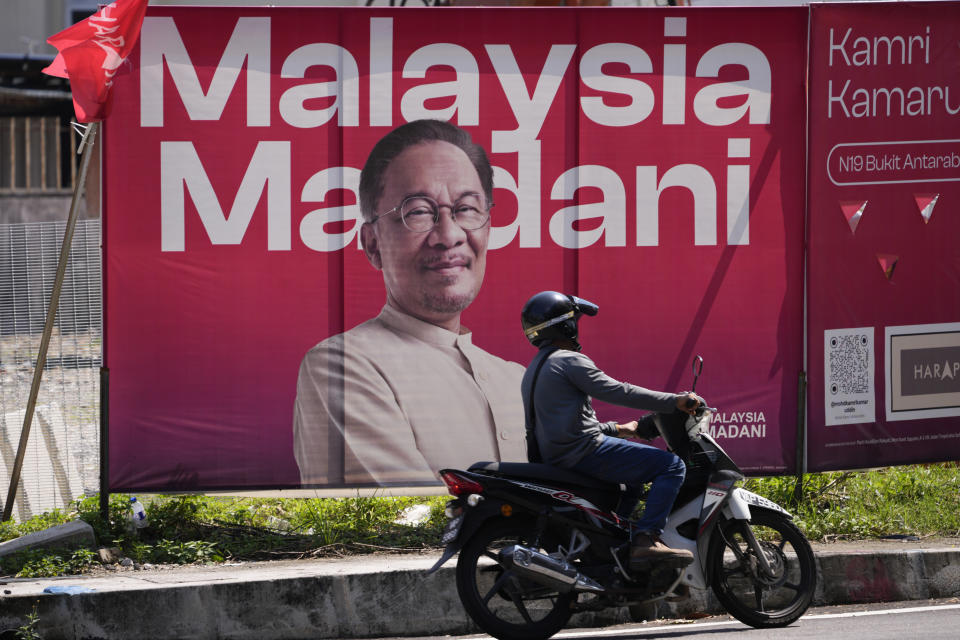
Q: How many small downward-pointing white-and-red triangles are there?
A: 3